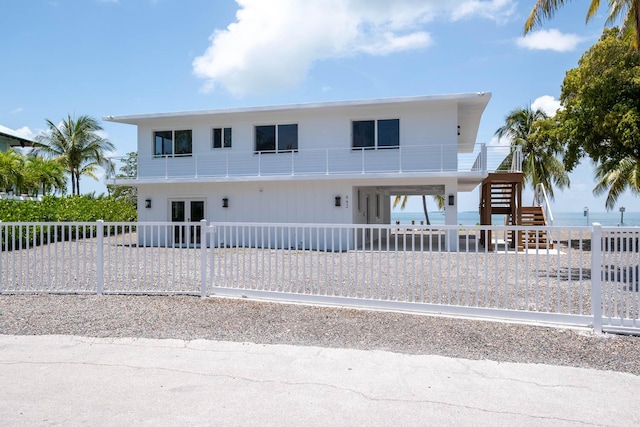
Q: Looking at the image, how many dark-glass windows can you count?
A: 4